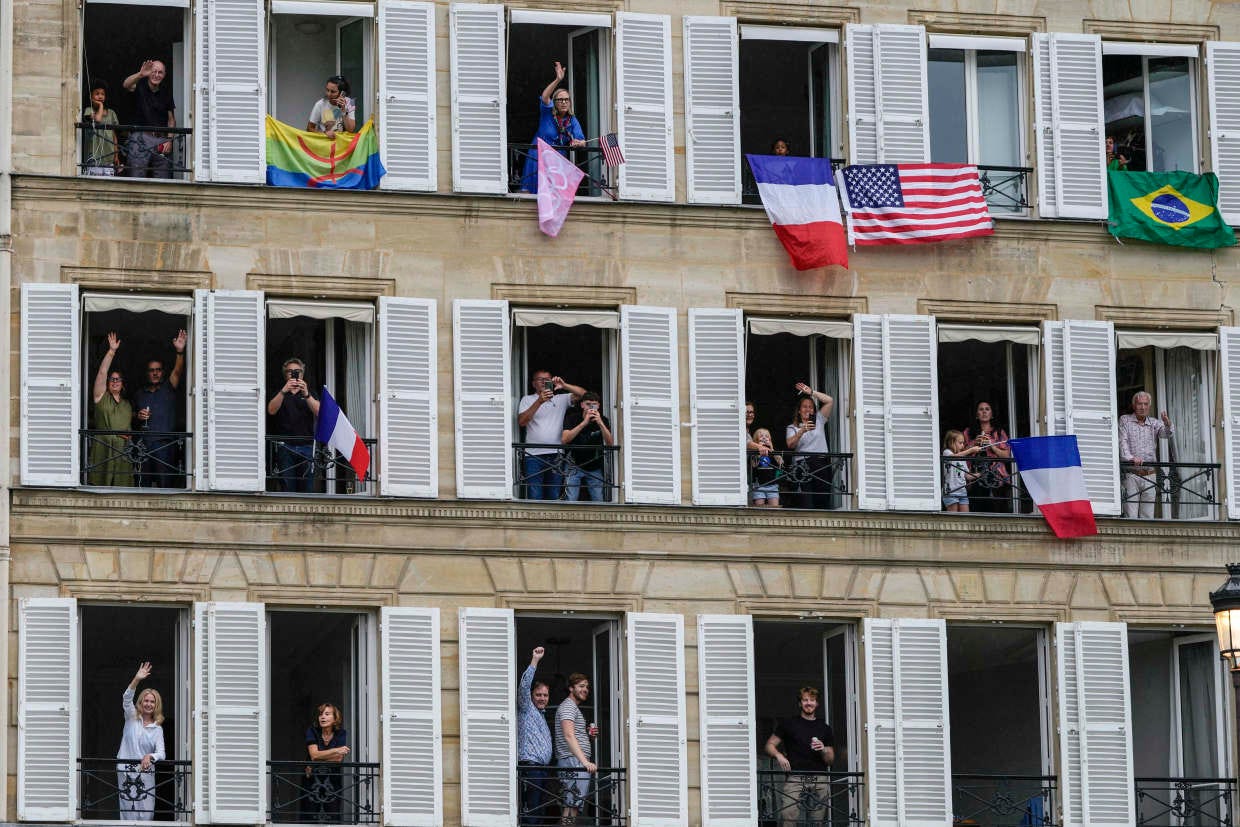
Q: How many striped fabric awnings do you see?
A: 0